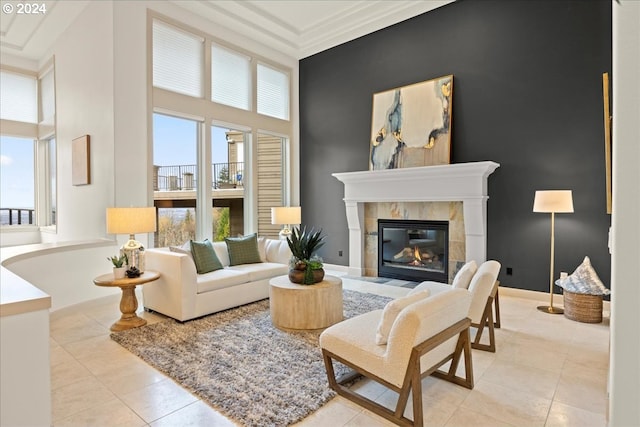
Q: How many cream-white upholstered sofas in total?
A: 1